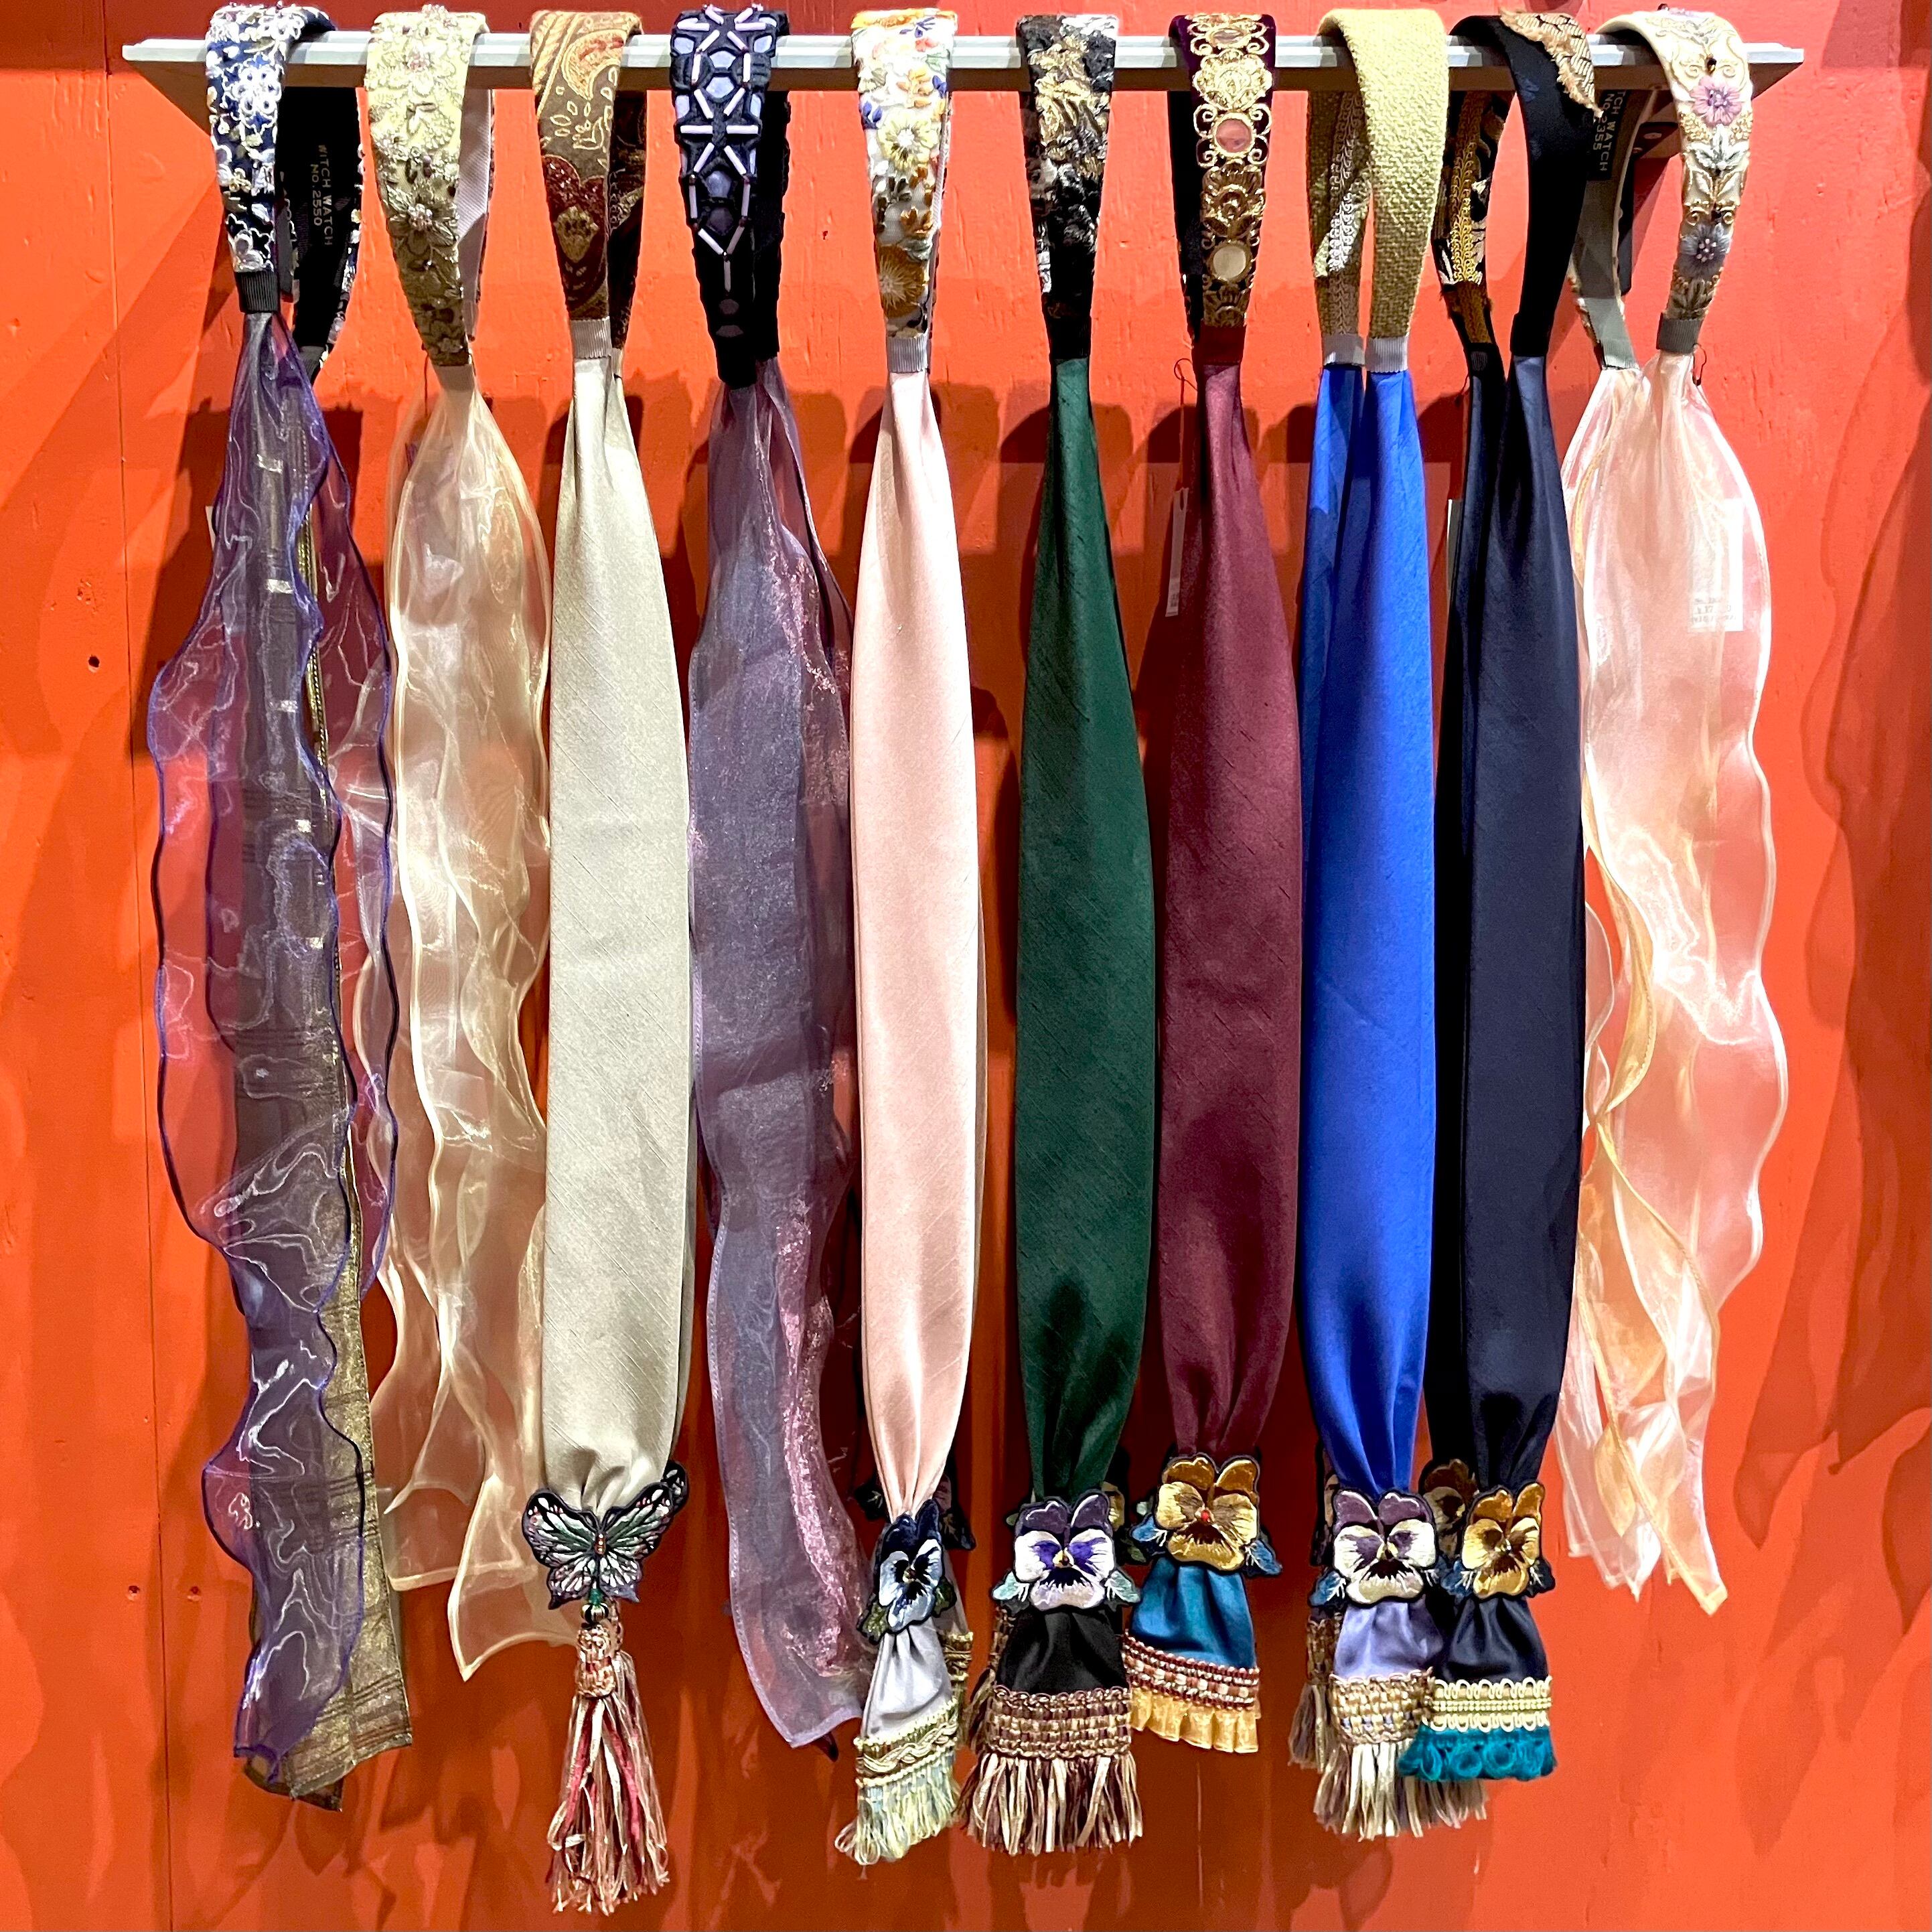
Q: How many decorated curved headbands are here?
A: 10